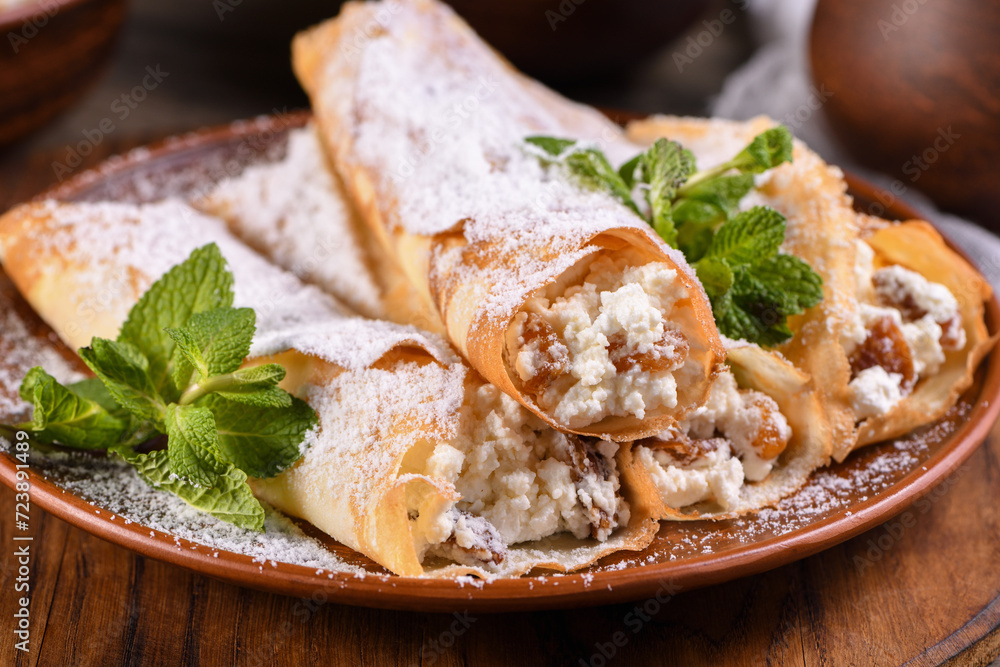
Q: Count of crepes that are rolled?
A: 4